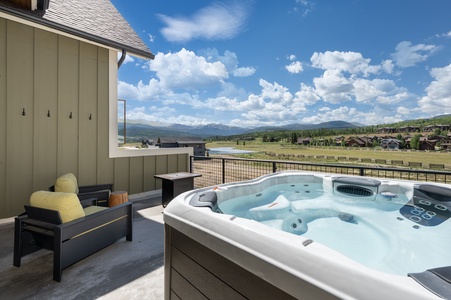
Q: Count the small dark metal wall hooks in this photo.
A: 4